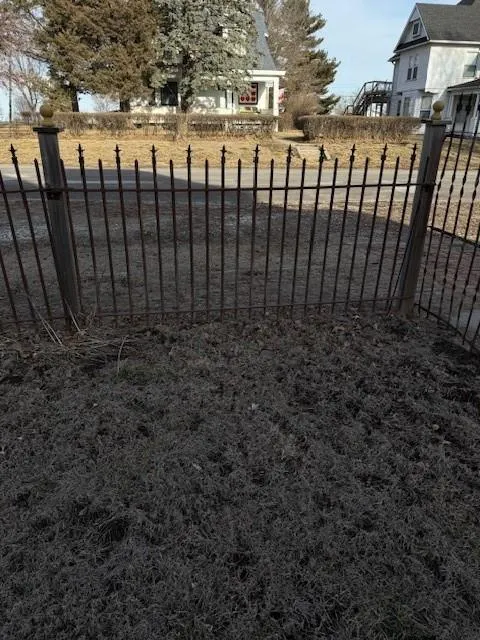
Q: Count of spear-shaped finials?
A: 12